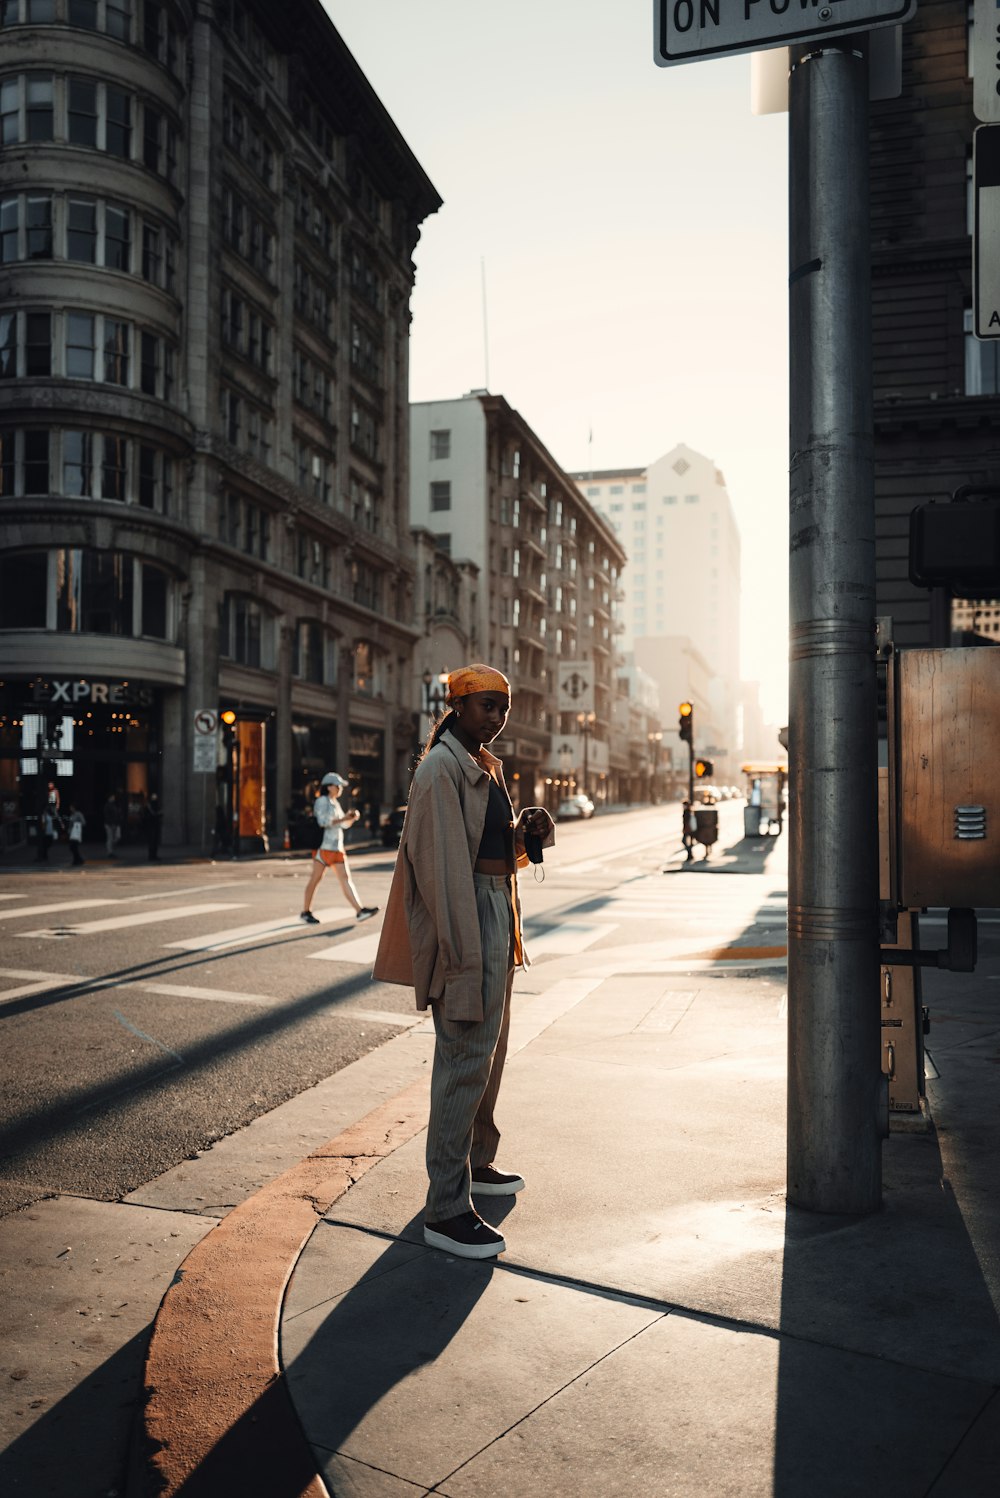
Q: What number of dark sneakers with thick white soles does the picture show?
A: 2